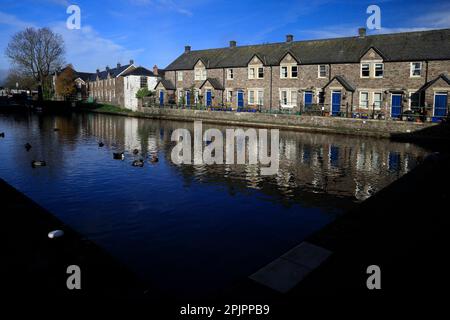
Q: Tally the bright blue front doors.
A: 8